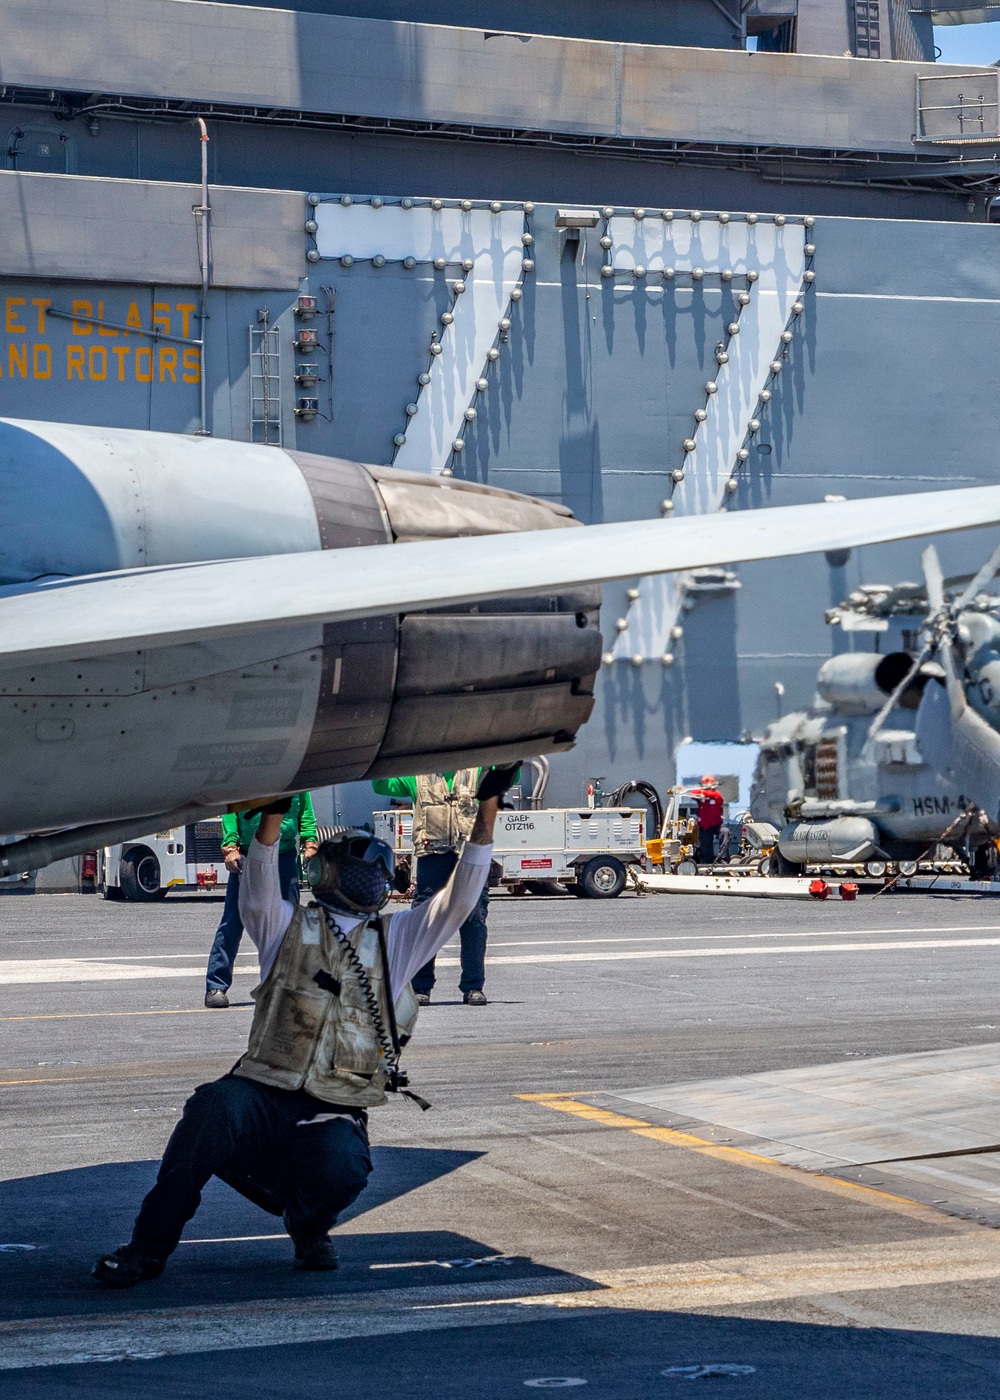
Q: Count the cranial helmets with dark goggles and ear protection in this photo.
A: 1